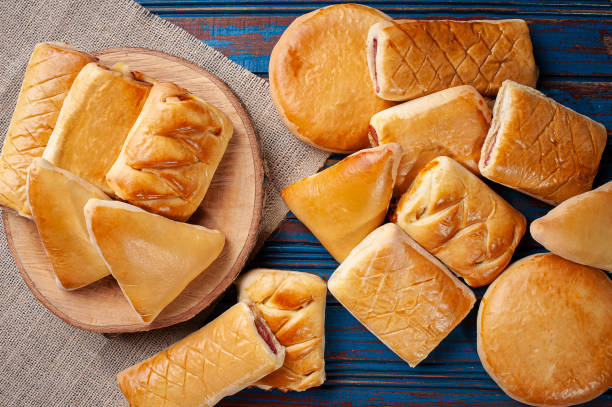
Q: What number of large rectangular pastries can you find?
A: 10